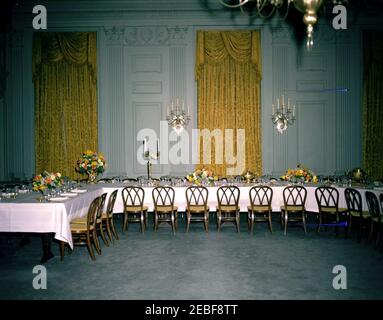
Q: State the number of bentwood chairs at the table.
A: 13